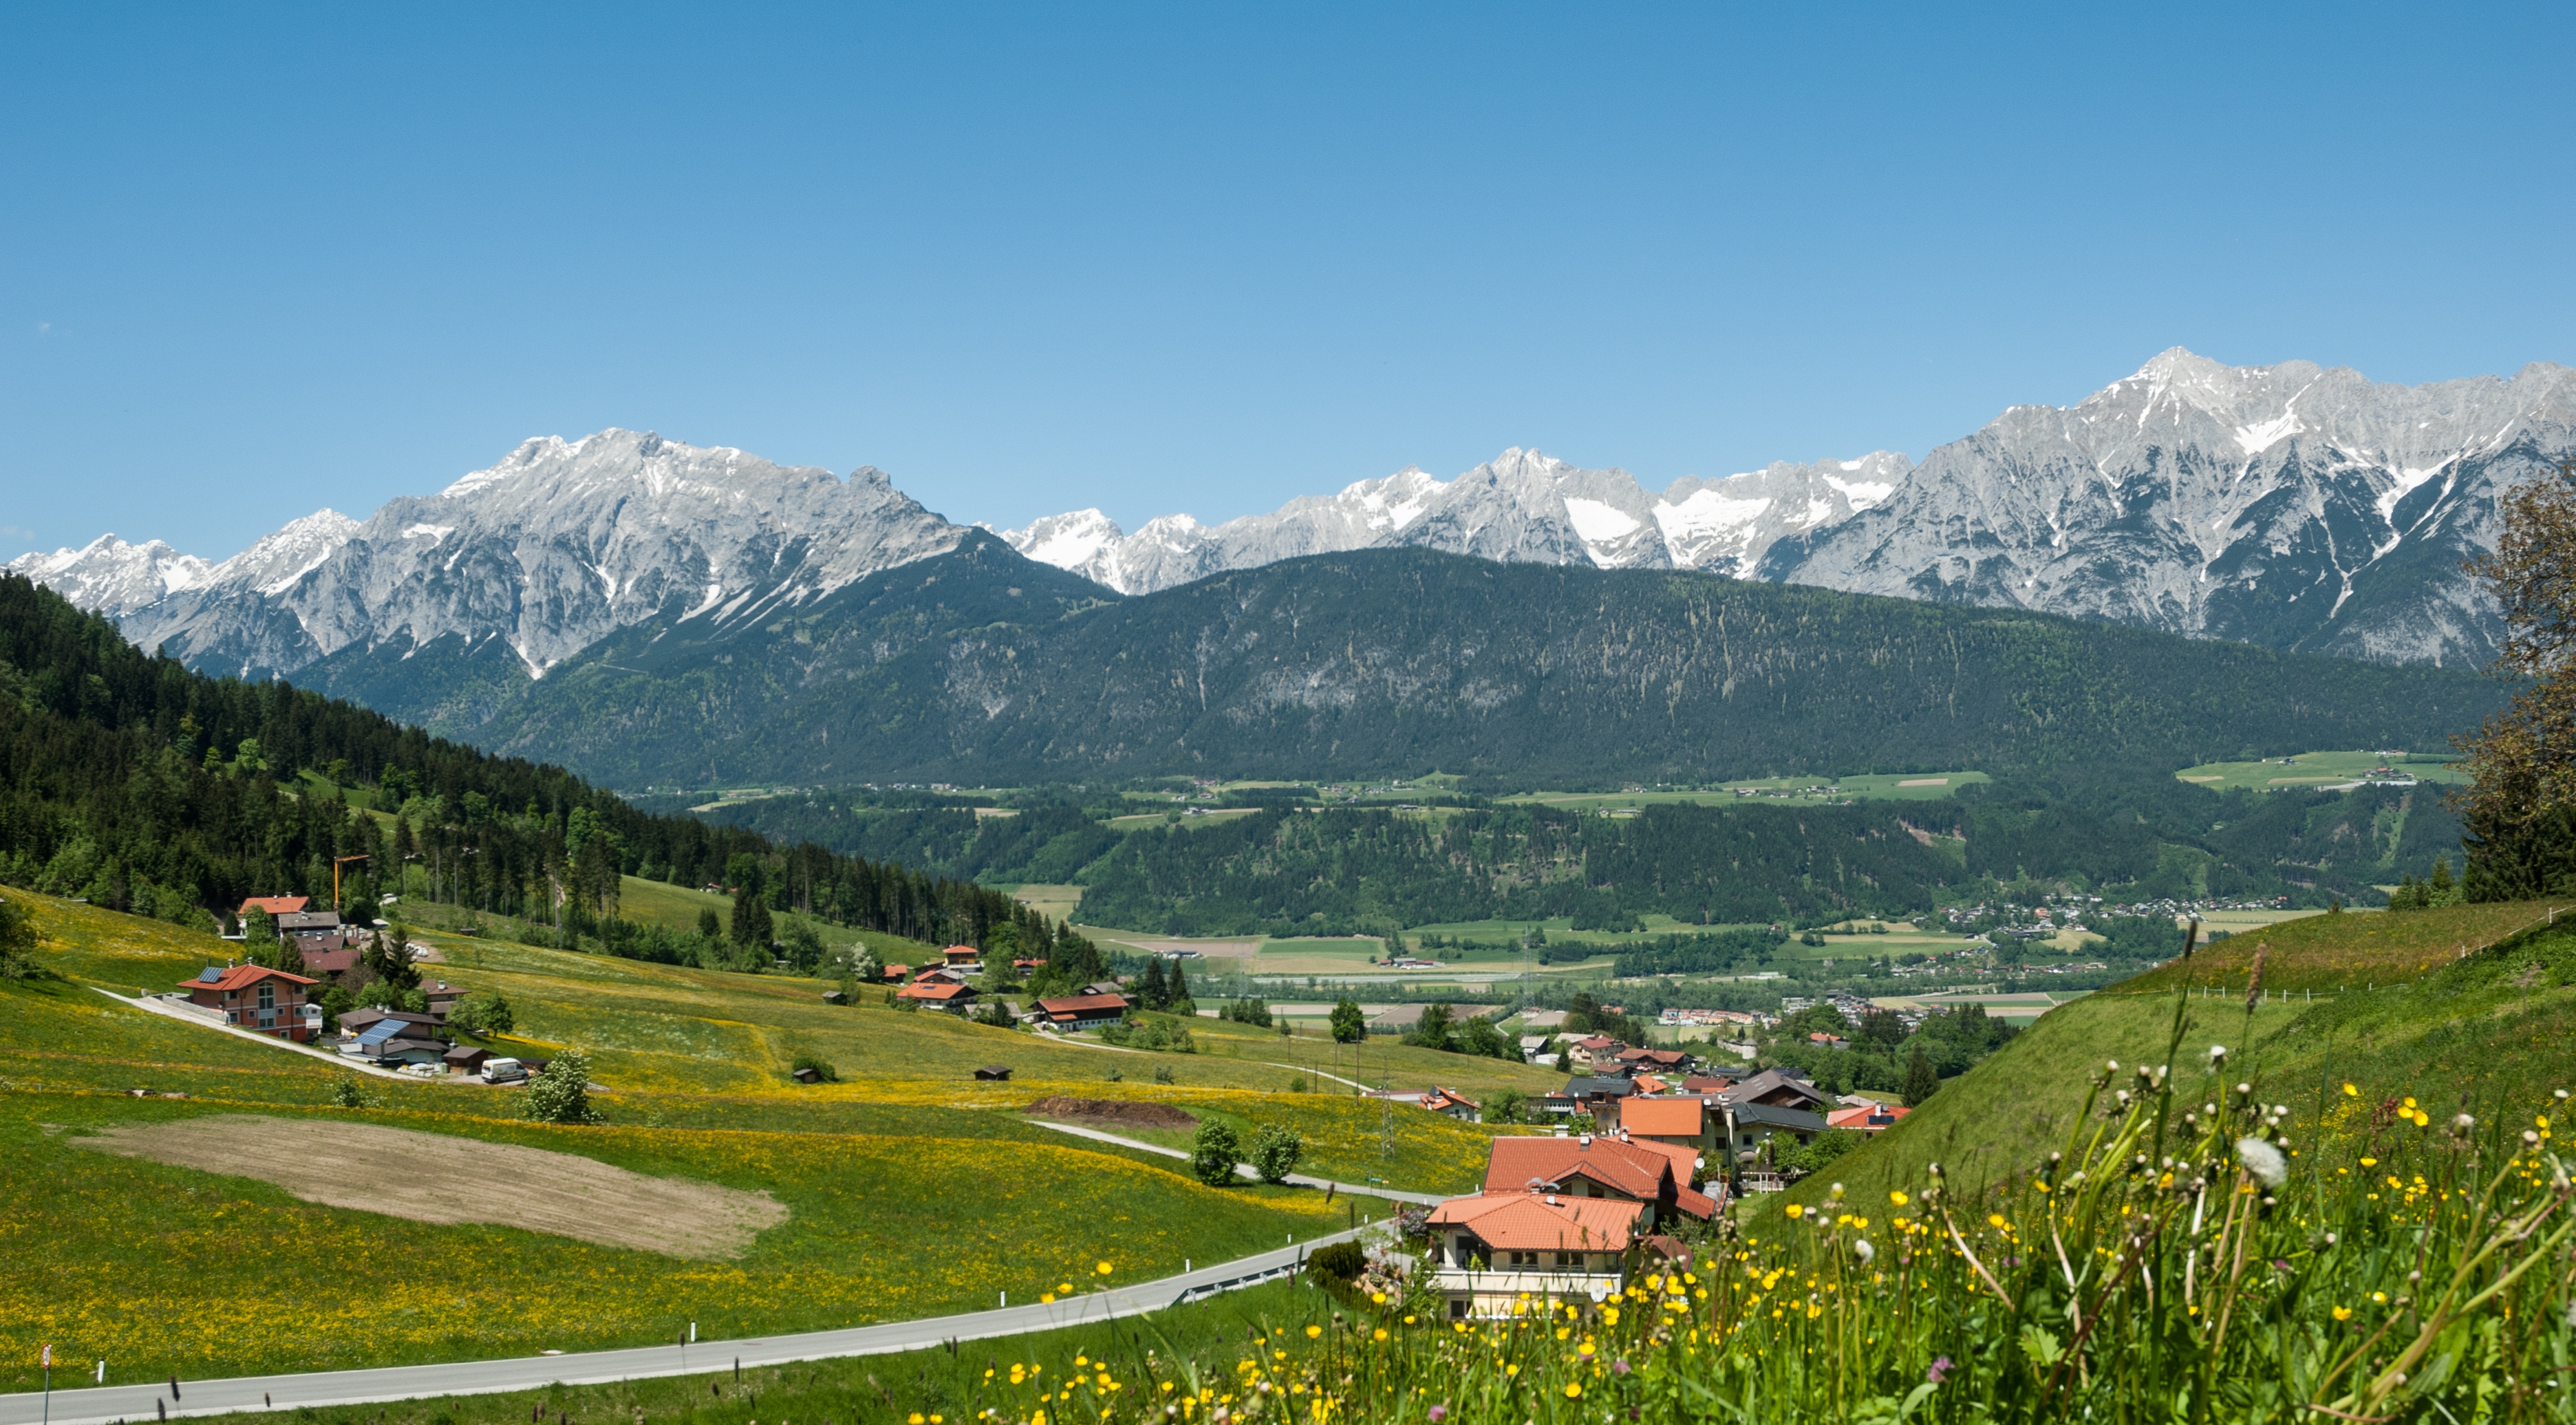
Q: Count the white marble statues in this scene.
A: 0